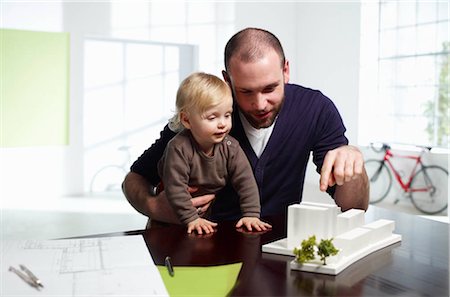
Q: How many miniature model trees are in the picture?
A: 2